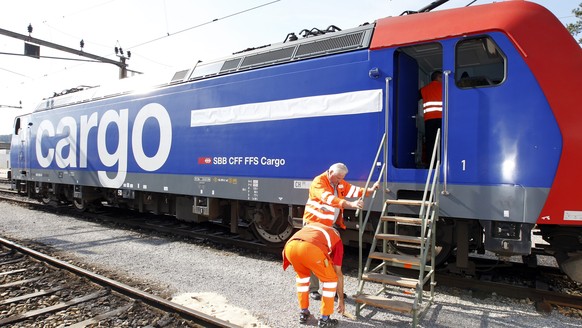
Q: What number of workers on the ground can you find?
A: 2